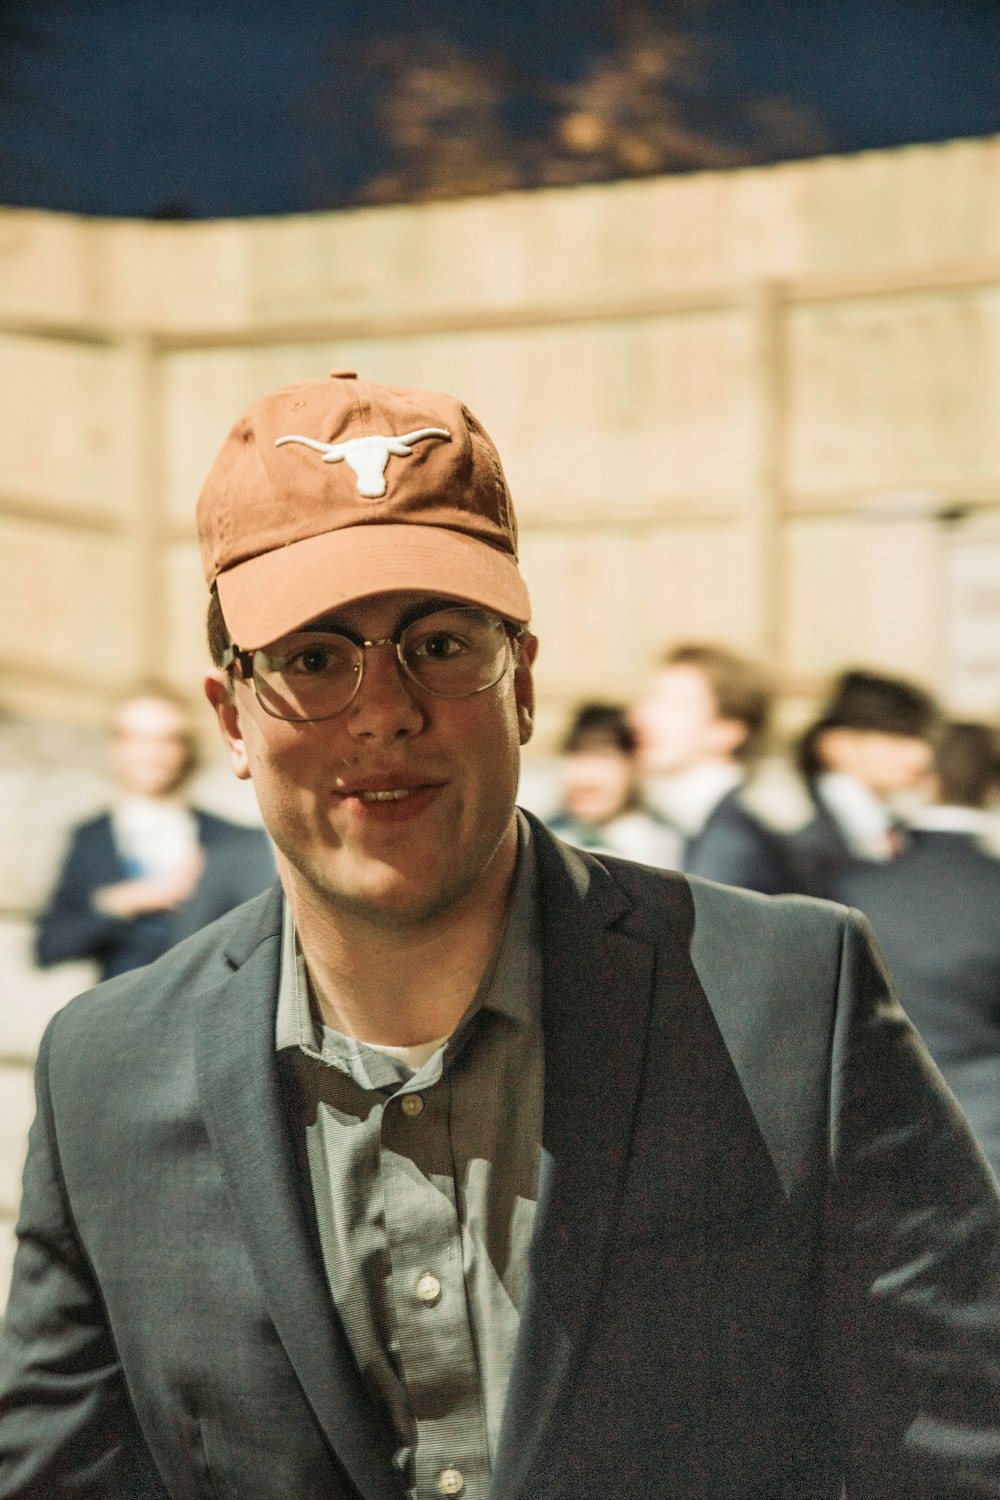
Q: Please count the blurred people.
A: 5